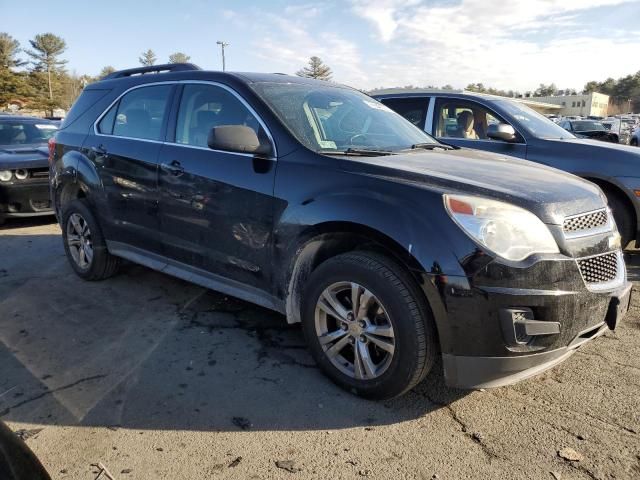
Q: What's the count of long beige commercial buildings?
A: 1